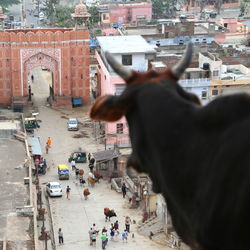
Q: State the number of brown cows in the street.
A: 5